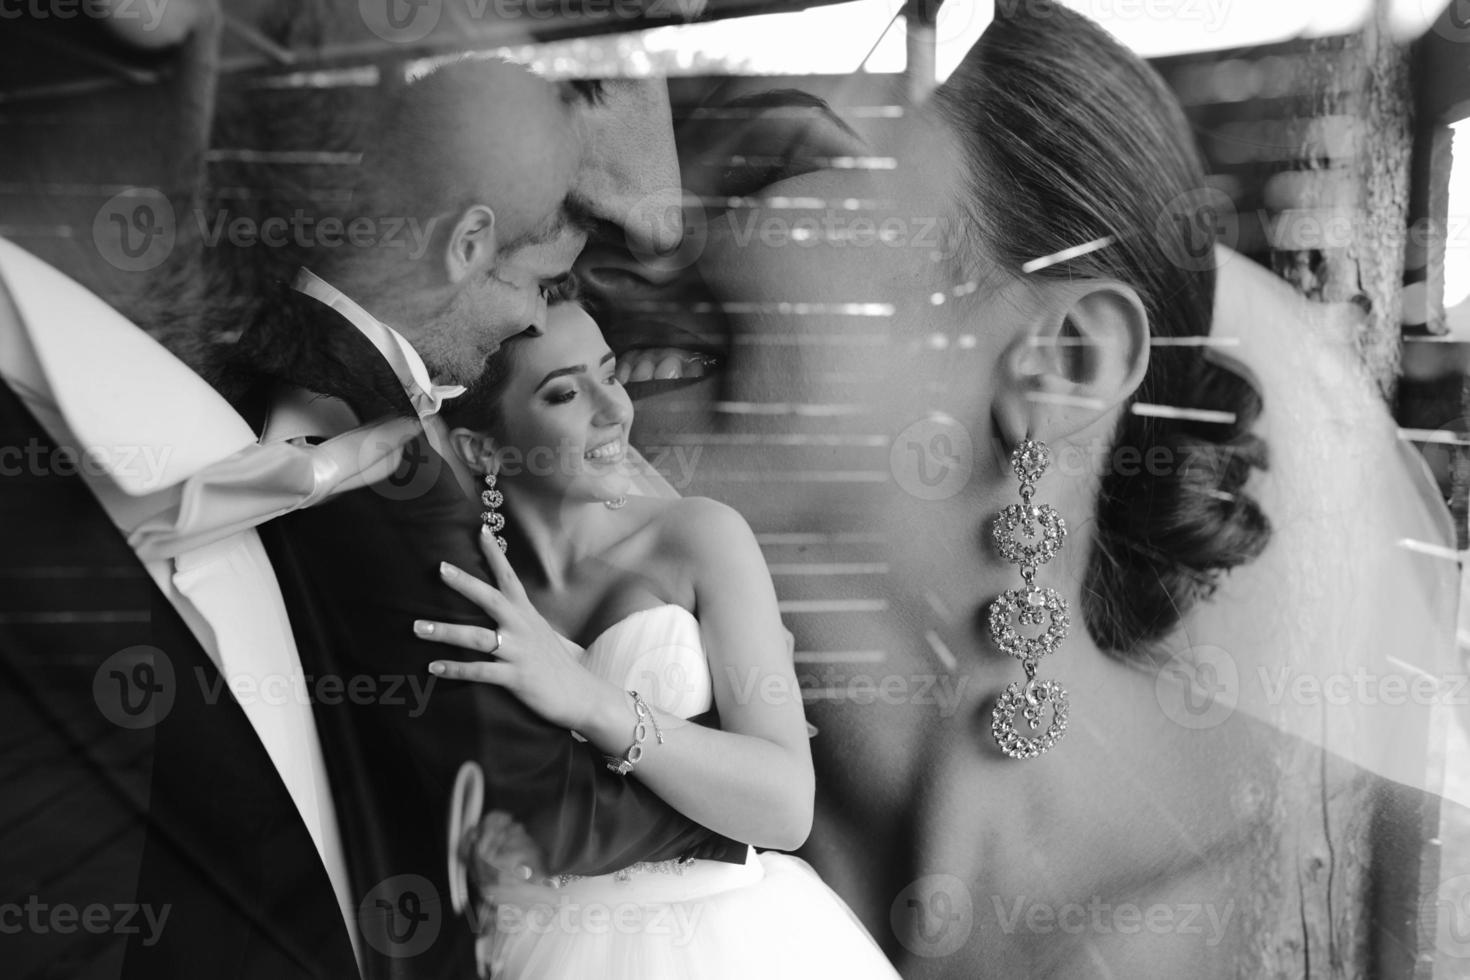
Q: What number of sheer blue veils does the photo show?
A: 0